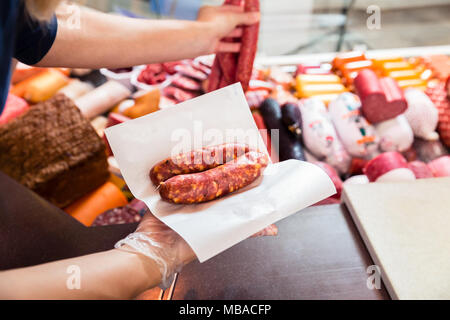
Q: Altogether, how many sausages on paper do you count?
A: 2